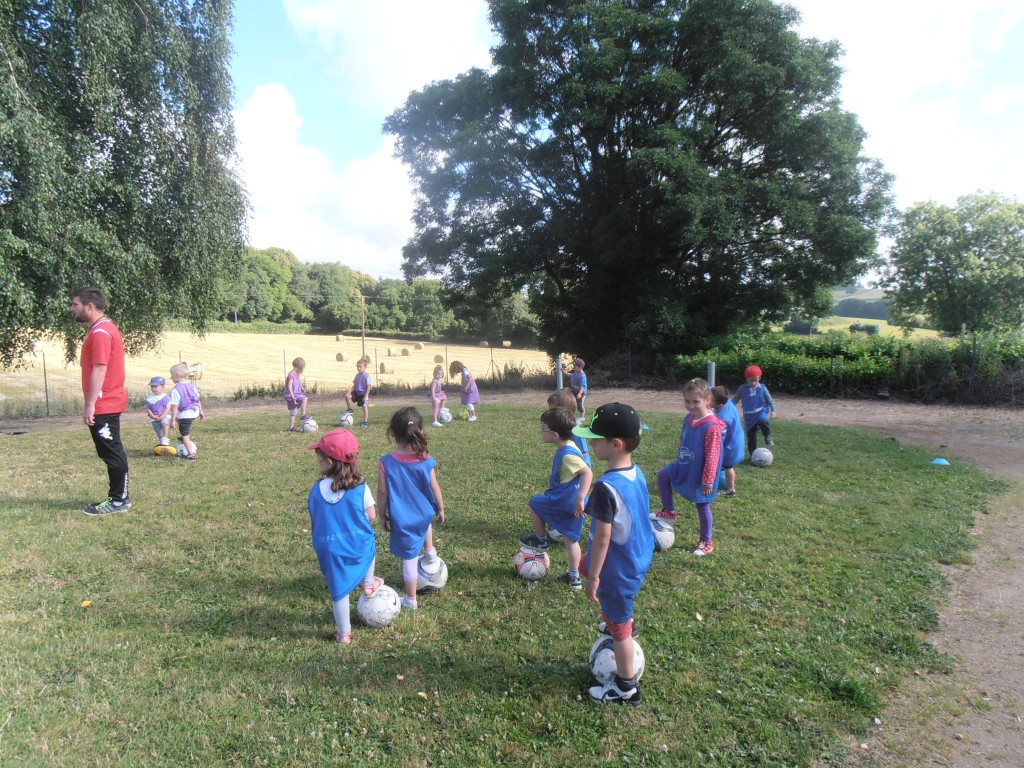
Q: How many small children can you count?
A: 15